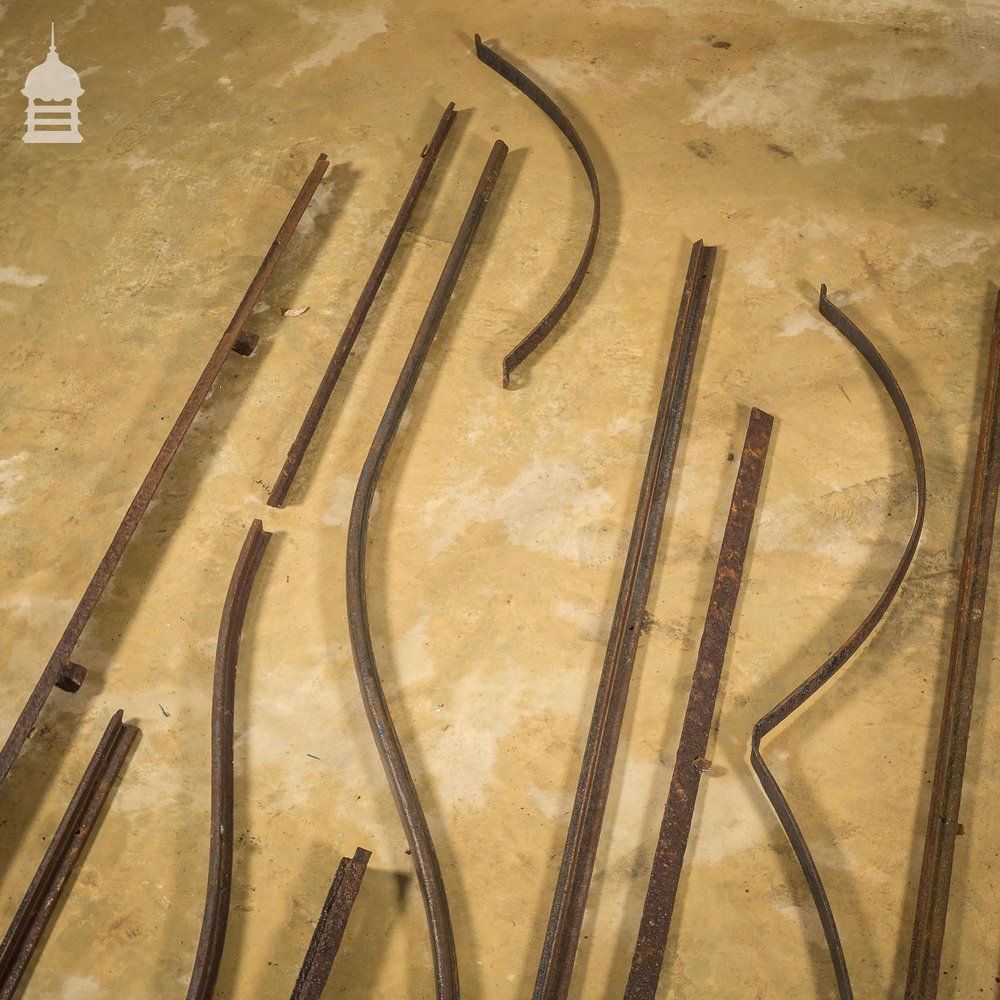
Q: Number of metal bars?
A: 11